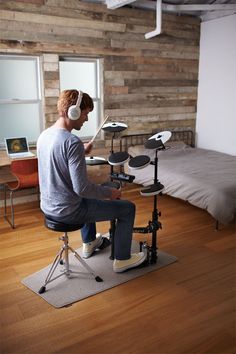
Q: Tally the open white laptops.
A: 1